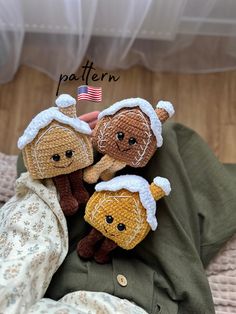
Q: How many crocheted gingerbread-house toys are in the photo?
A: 3